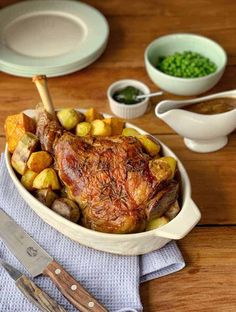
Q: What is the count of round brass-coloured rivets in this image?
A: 3